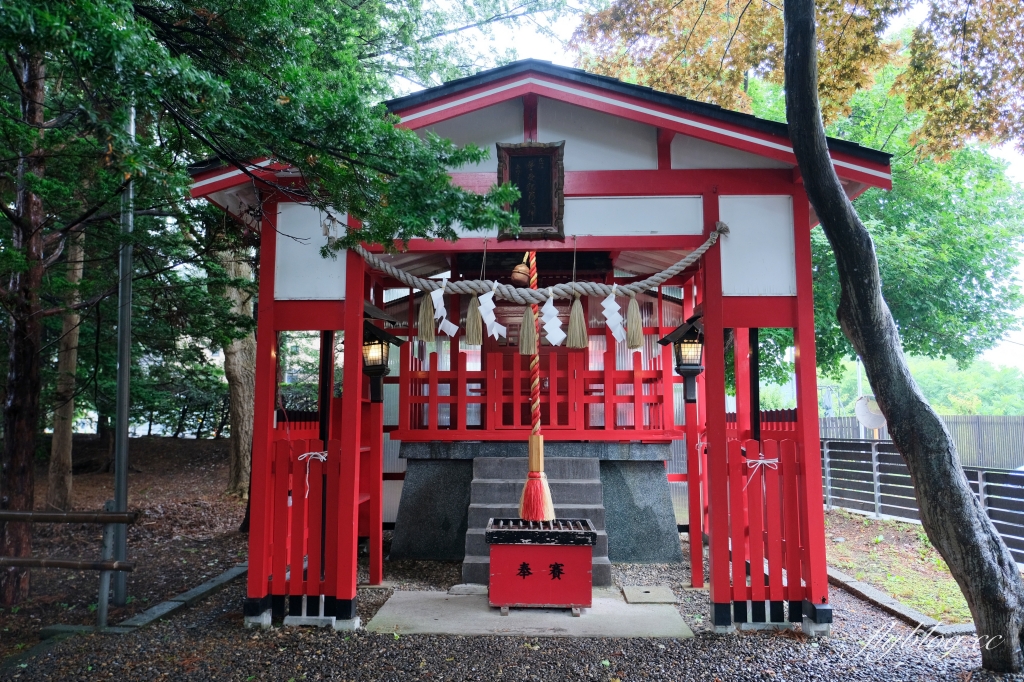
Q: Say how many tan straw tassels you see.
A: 5